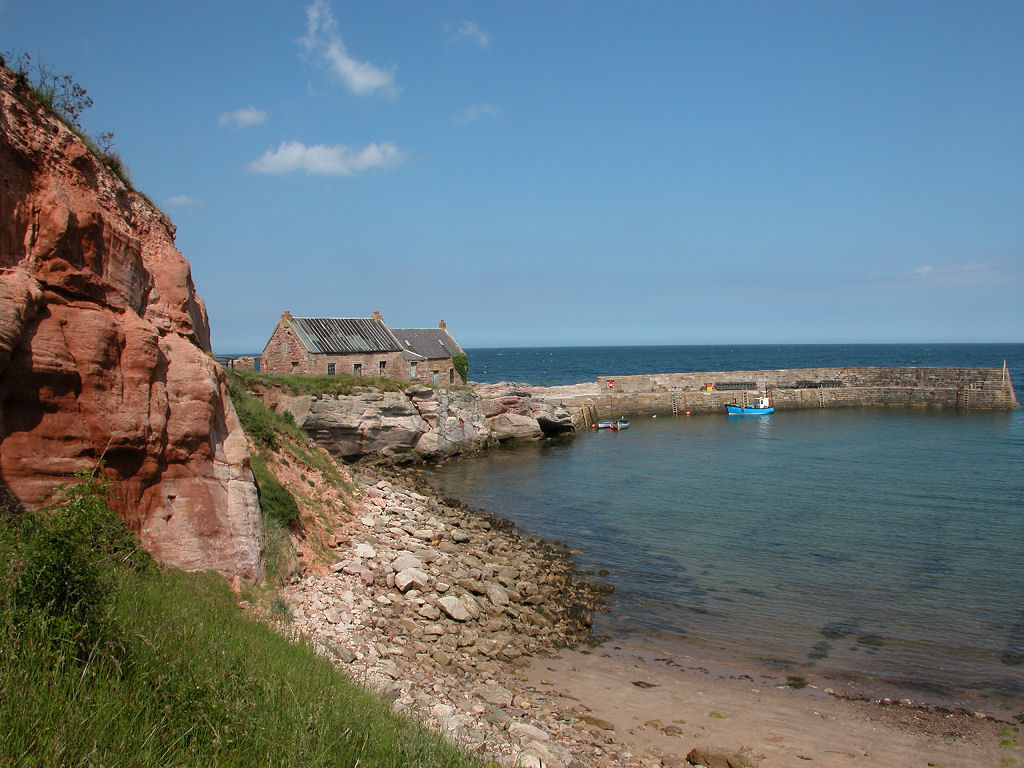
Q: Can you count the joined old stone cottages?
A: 2